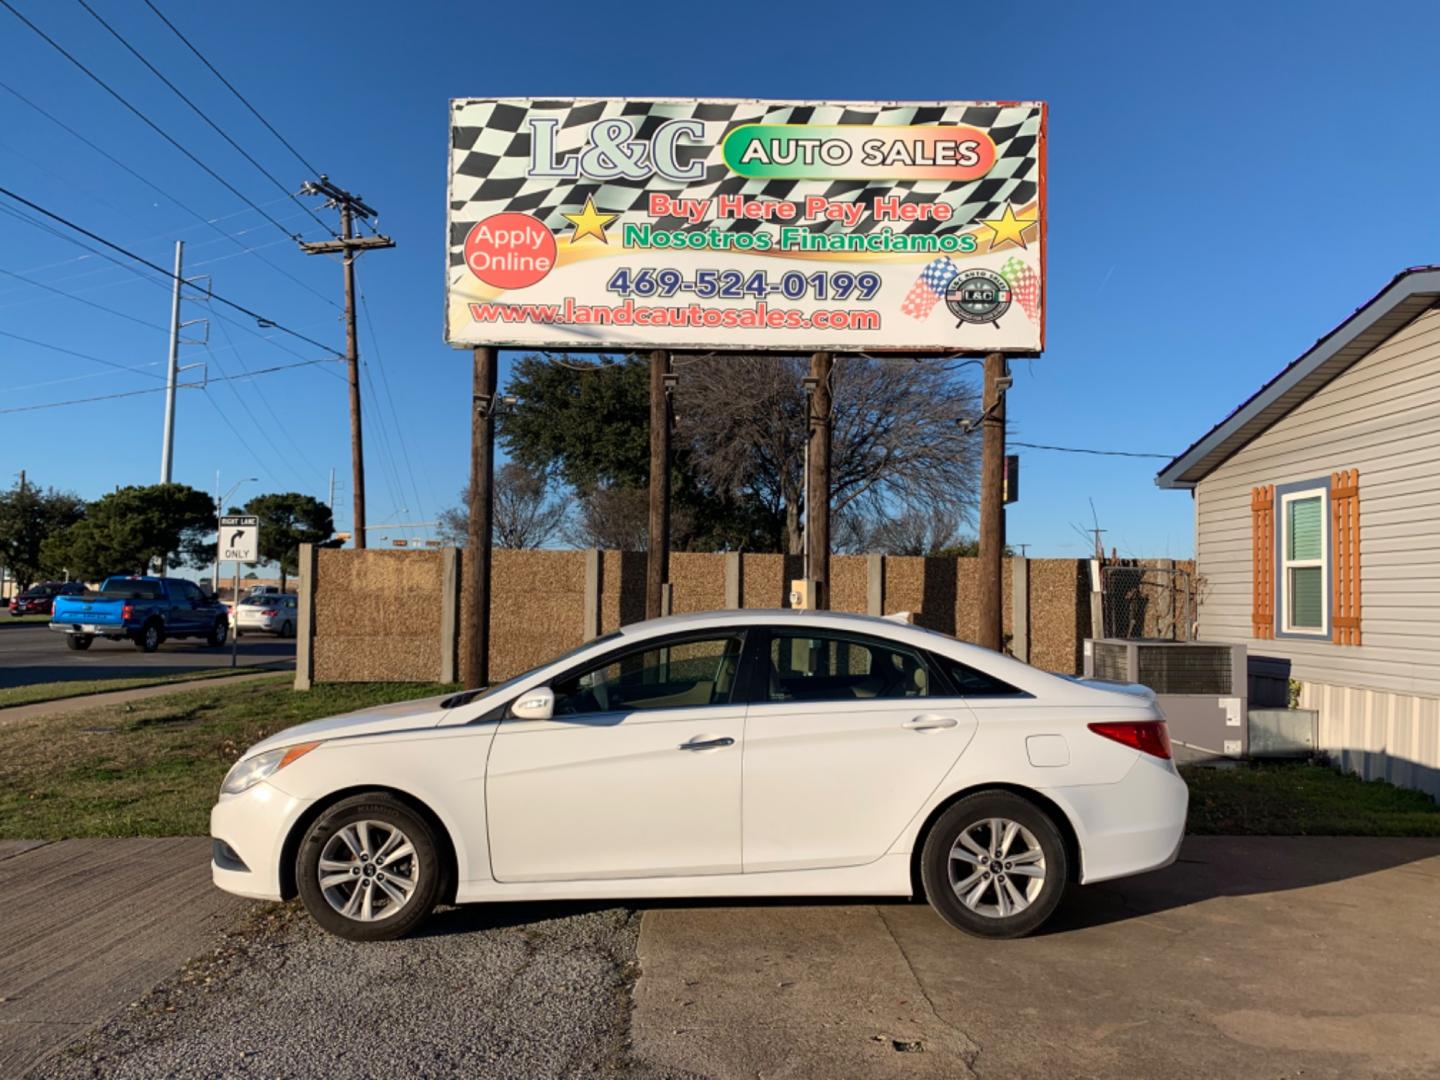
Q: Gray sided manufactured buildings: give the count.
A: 1